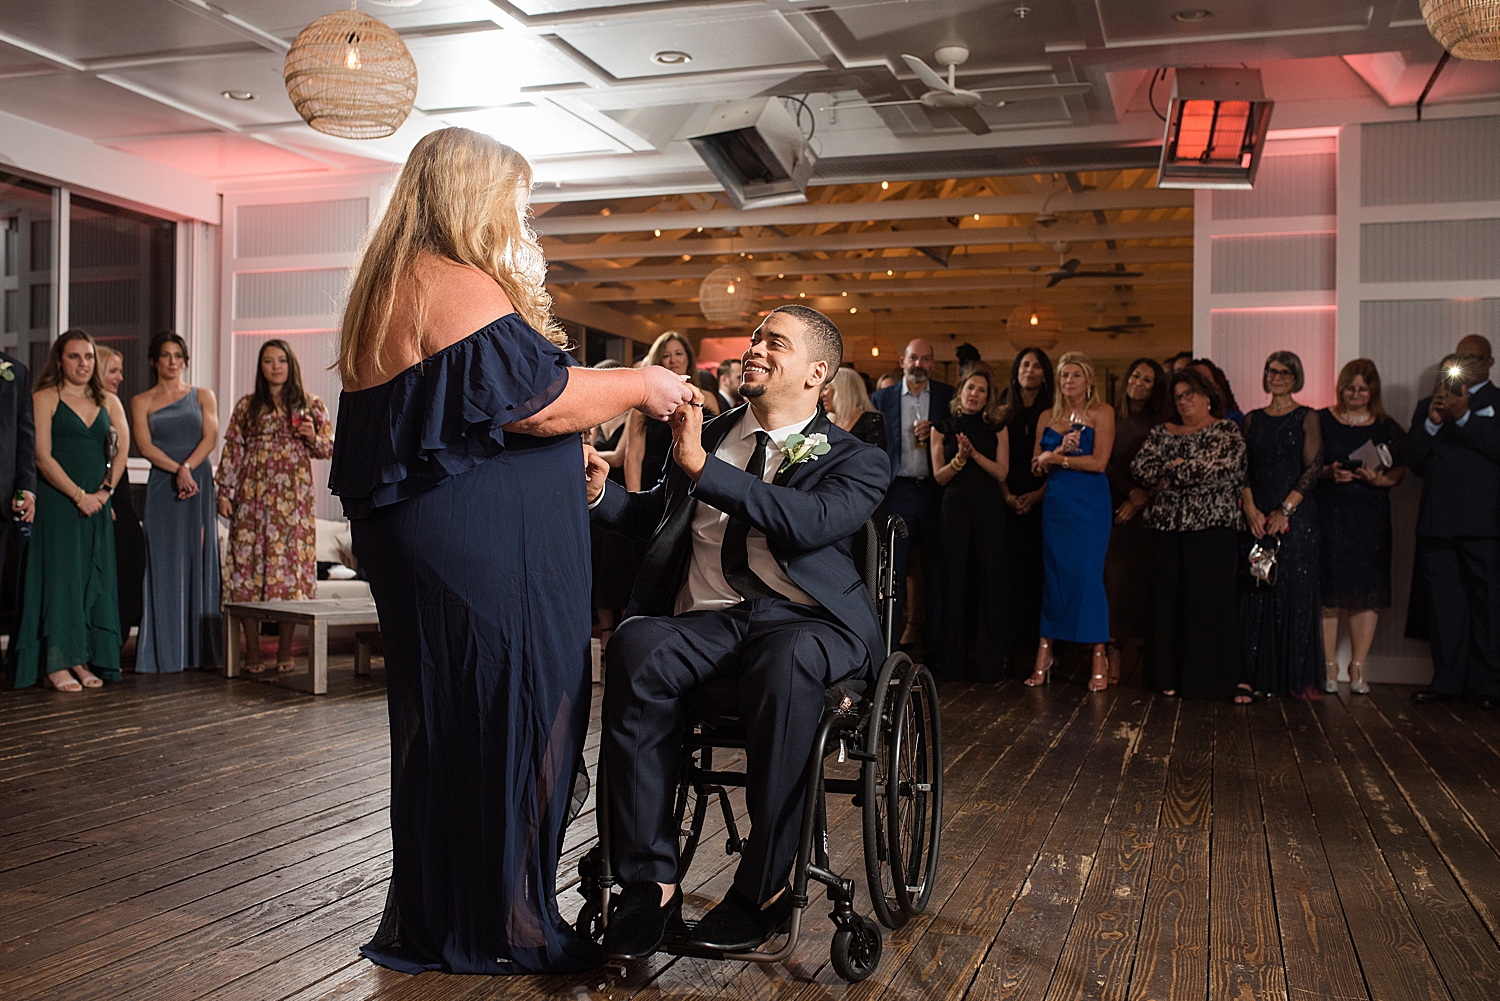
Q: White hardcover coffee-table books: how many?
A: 0